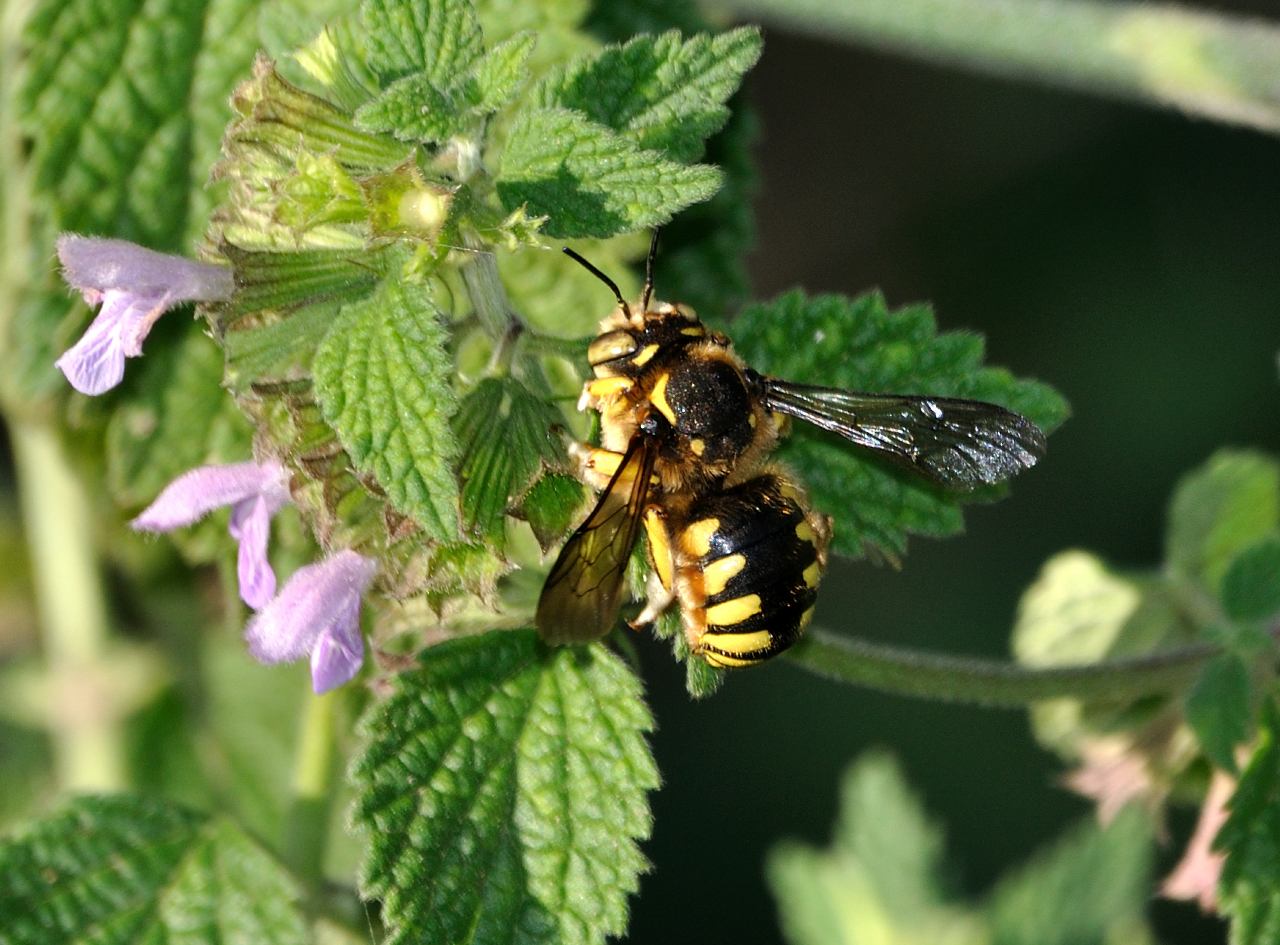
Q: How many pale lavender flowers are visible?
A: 3